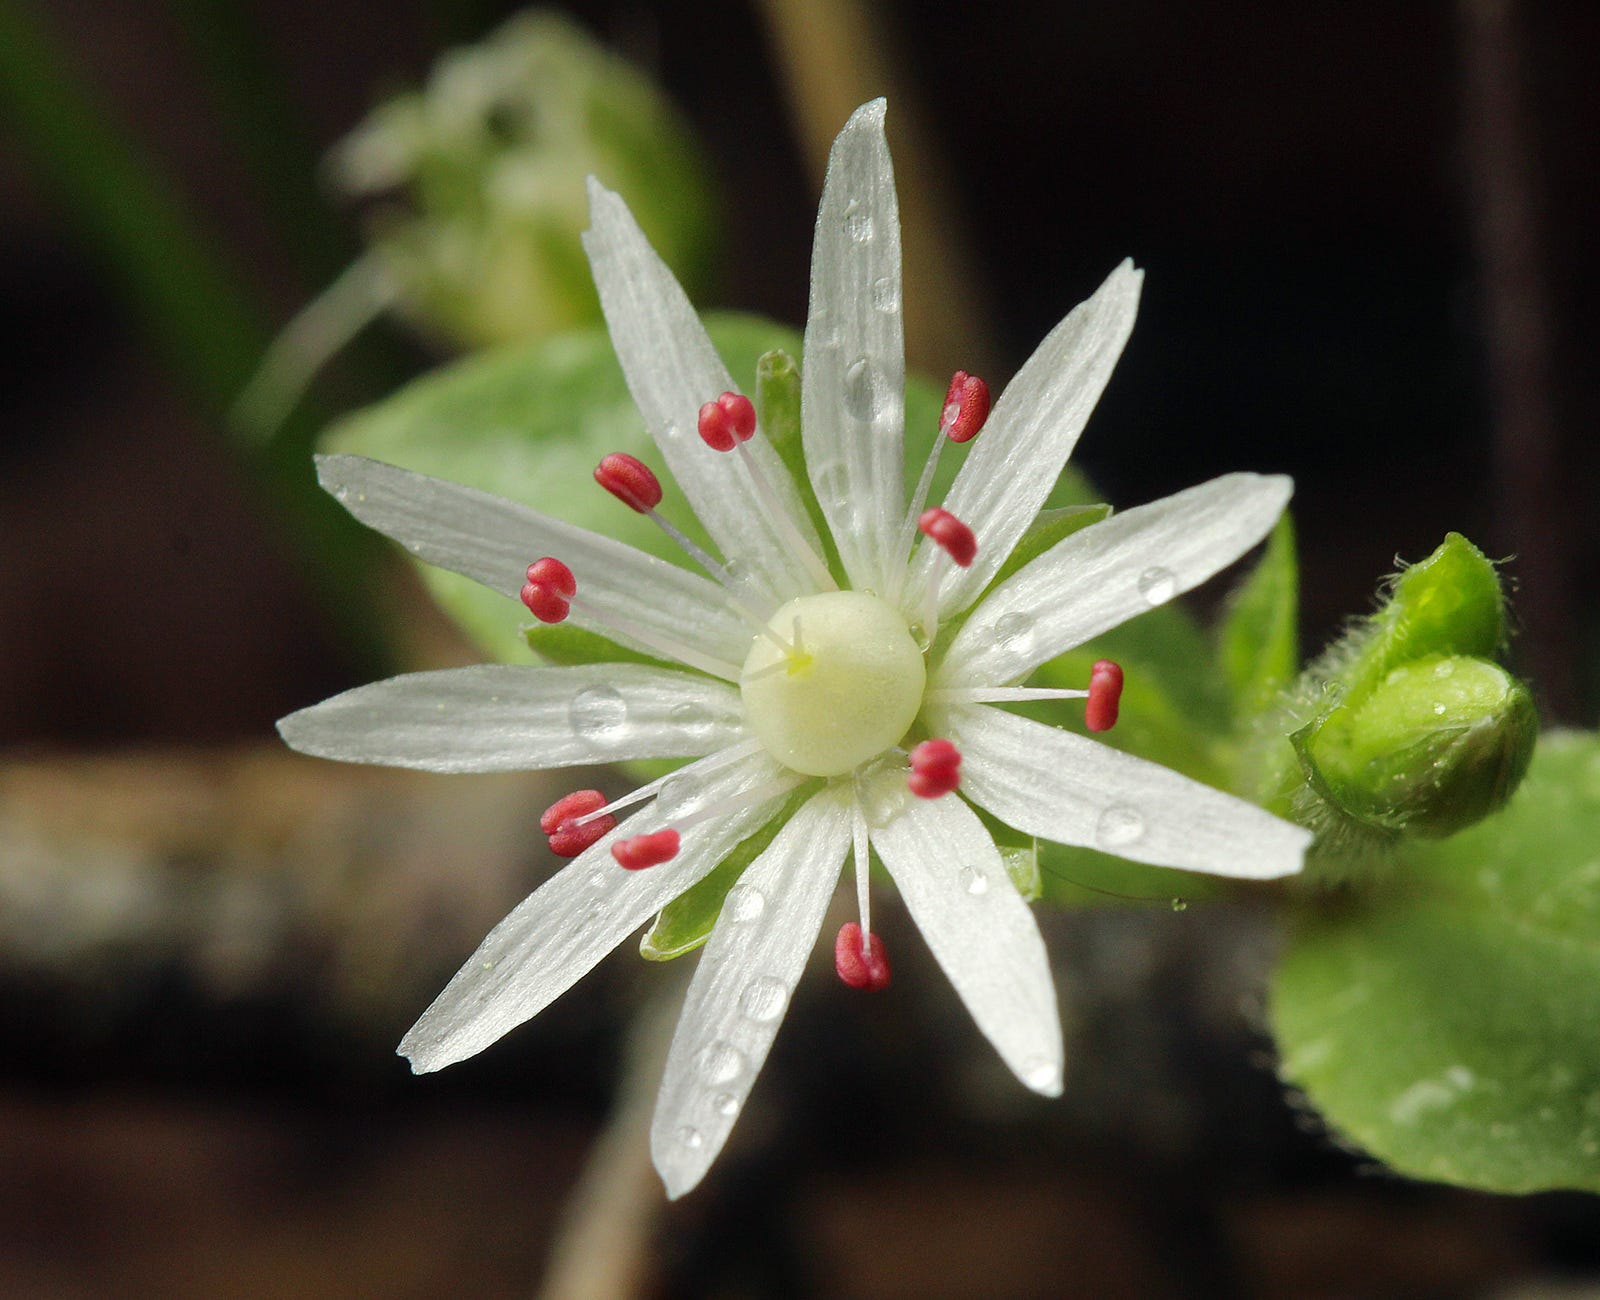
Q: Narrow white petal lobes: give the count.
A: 10